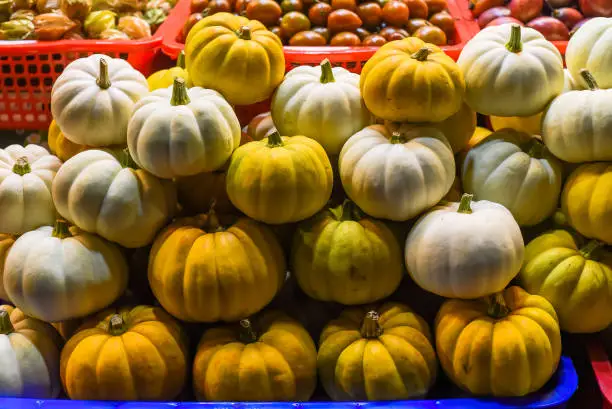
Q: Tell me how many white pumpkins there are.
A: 13